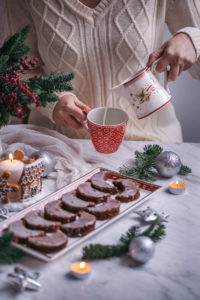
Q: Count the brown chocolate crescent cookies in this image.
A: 10